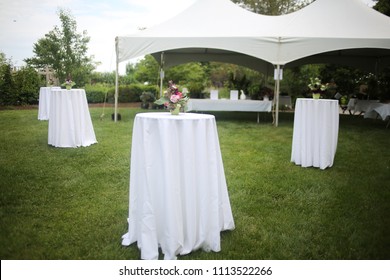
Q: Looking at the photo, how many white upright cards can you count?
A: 2